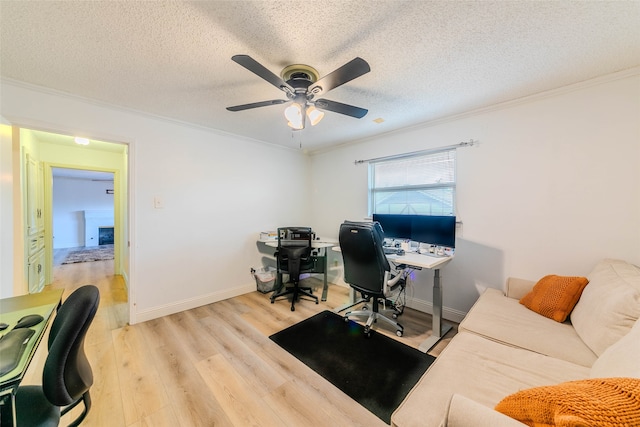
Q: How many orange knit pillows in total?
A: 2